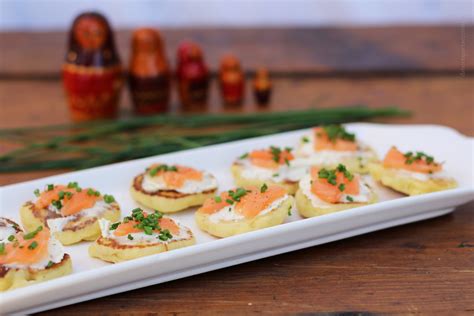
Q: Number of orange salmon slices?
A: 9